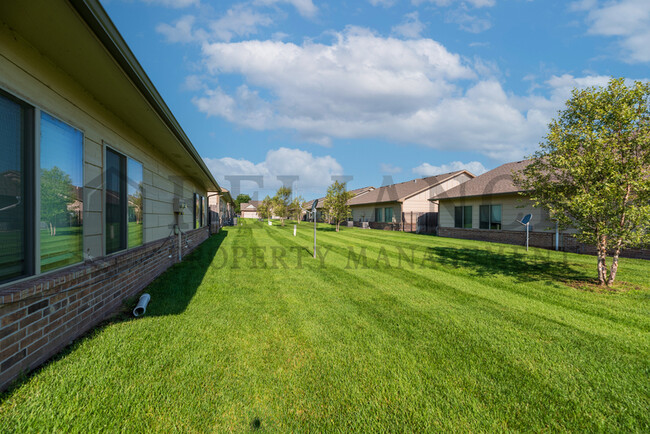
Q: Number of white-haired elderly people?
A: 0